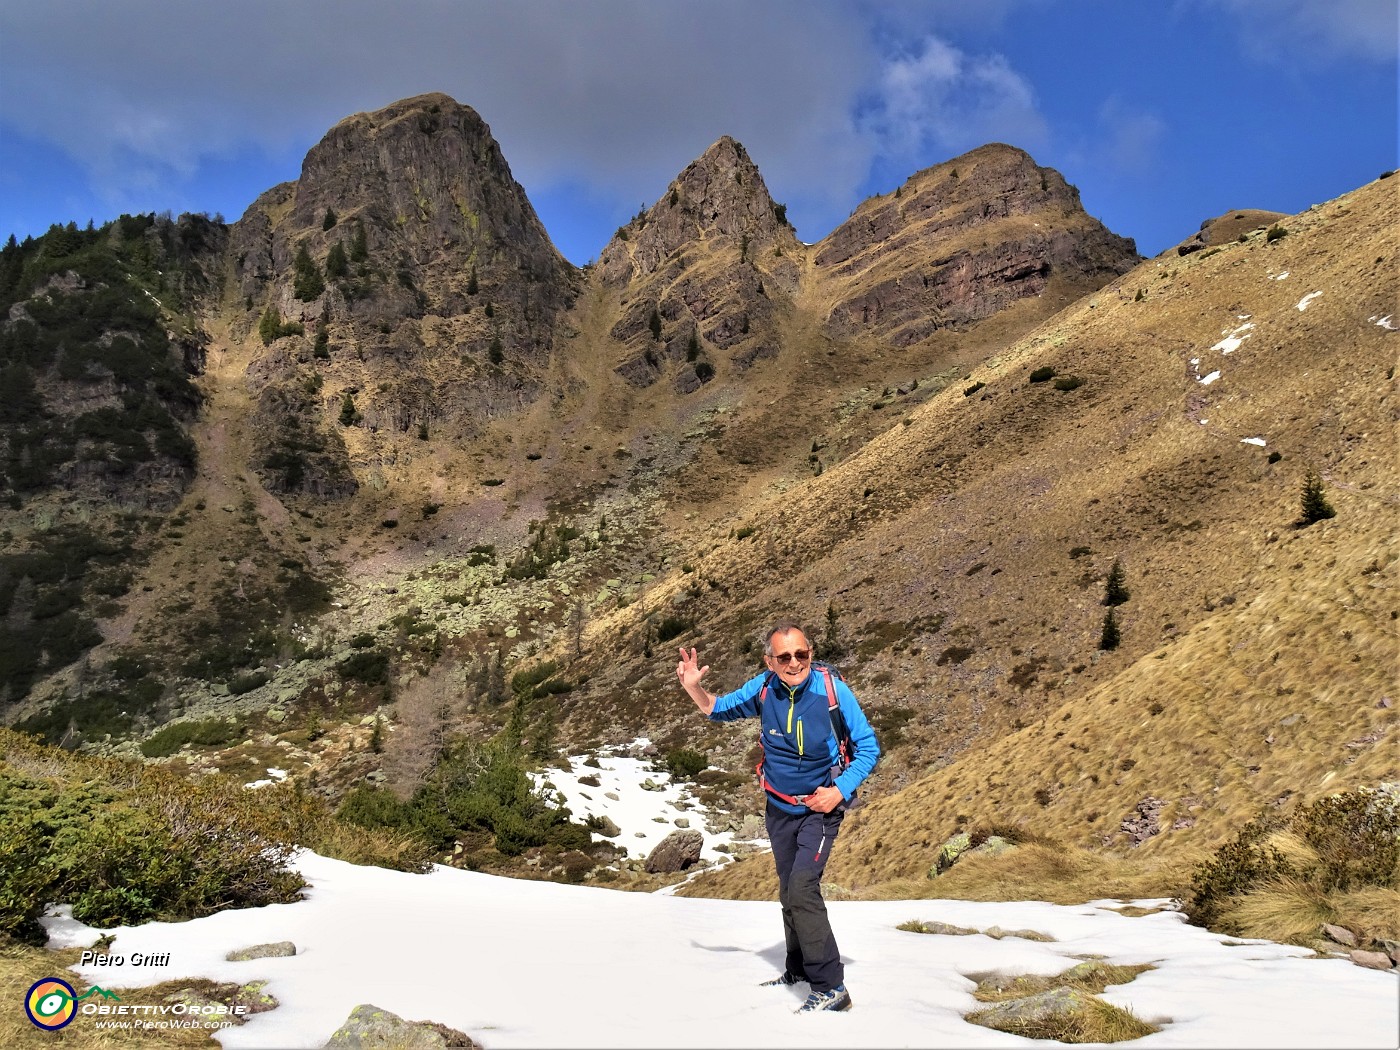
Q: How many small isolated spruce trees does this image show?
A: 3